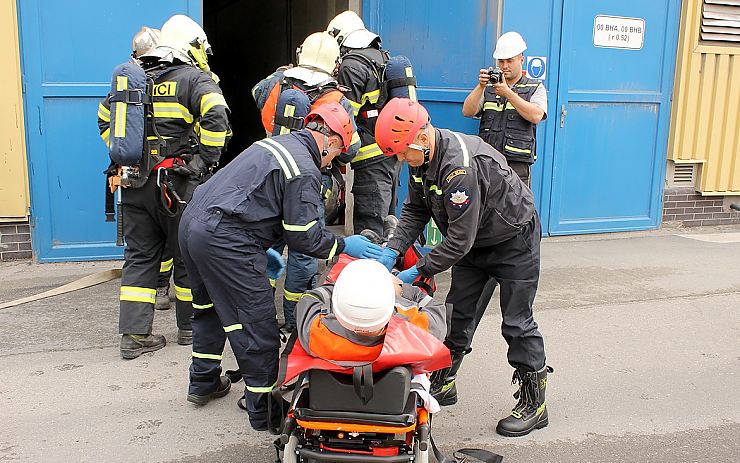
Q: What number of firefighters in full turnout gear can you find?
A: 4